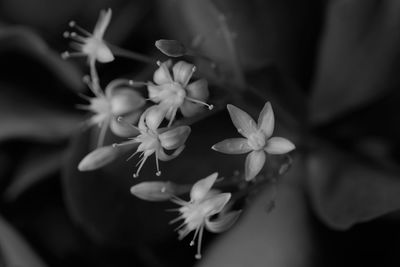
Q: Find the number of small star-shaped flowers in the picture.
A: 6